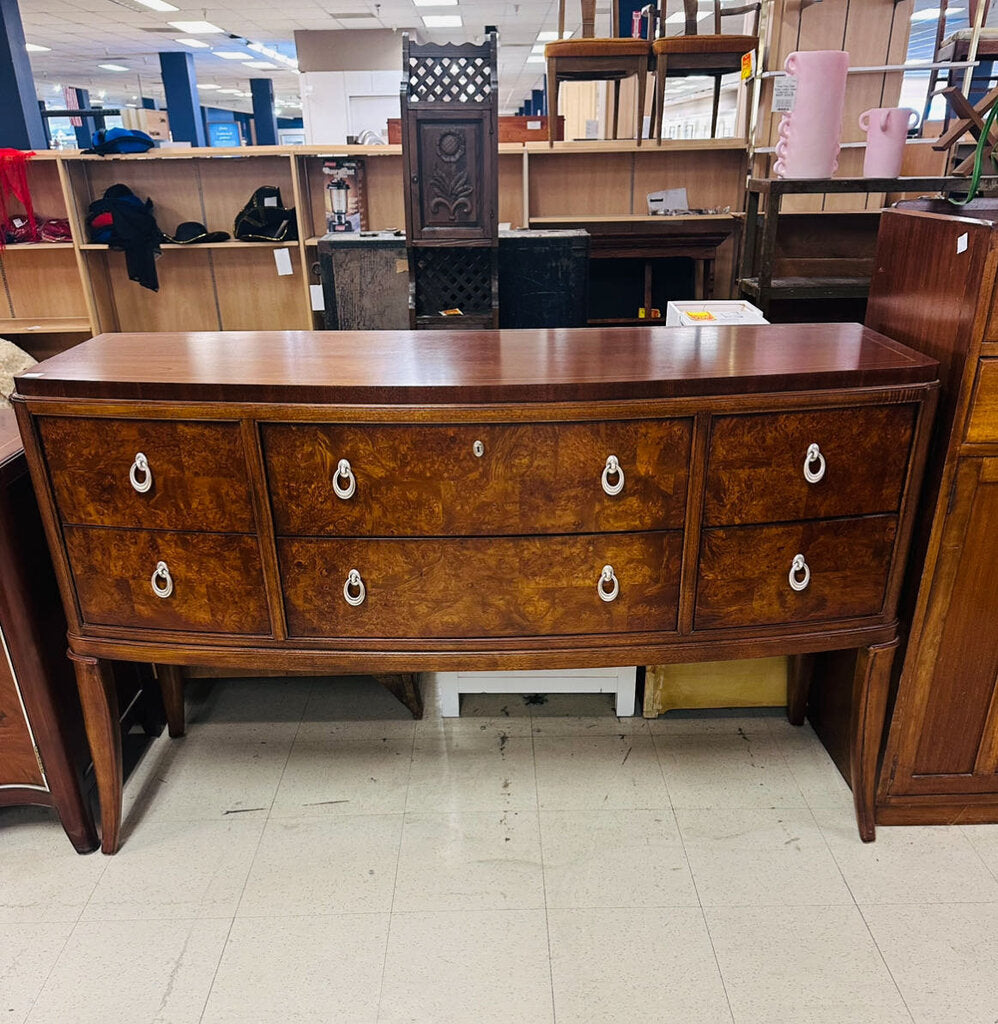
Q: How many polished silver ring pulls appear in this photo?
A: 8